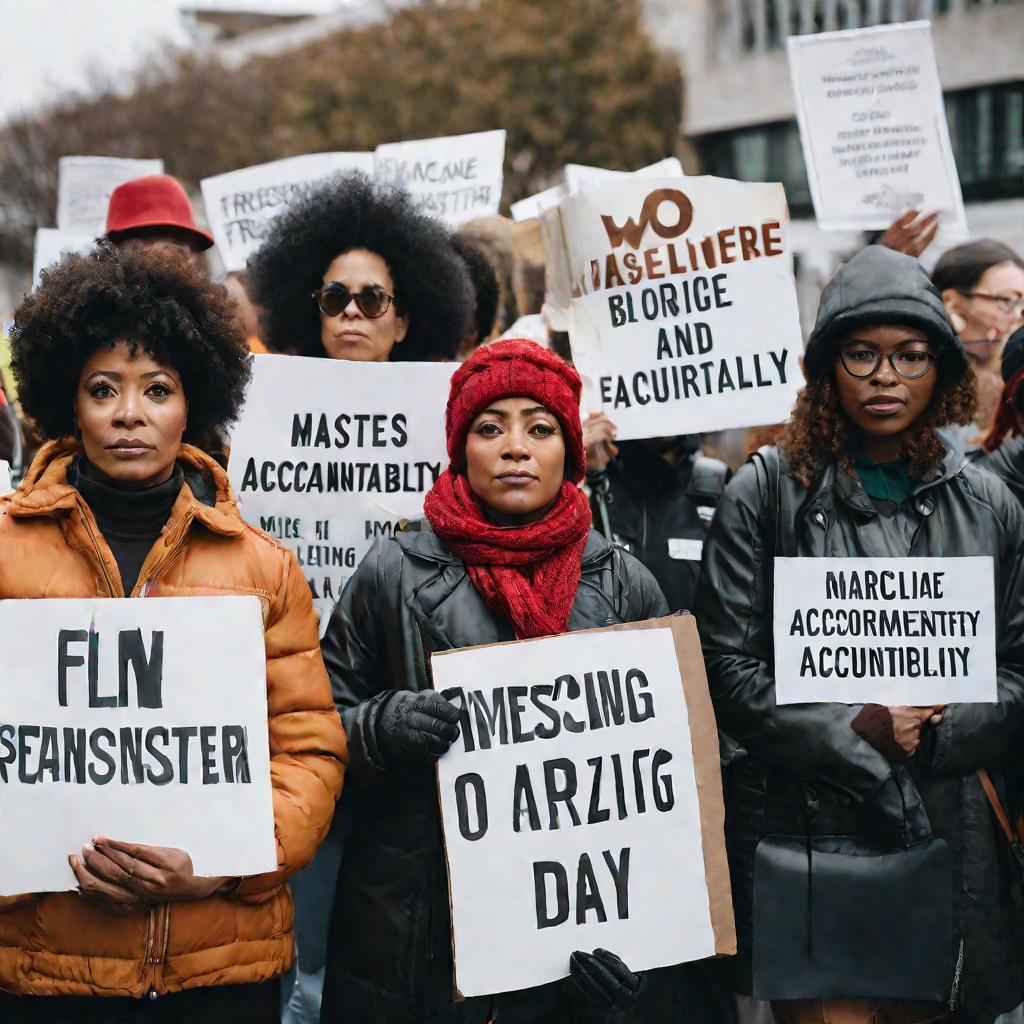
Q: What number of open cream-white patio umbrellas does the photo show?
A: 0